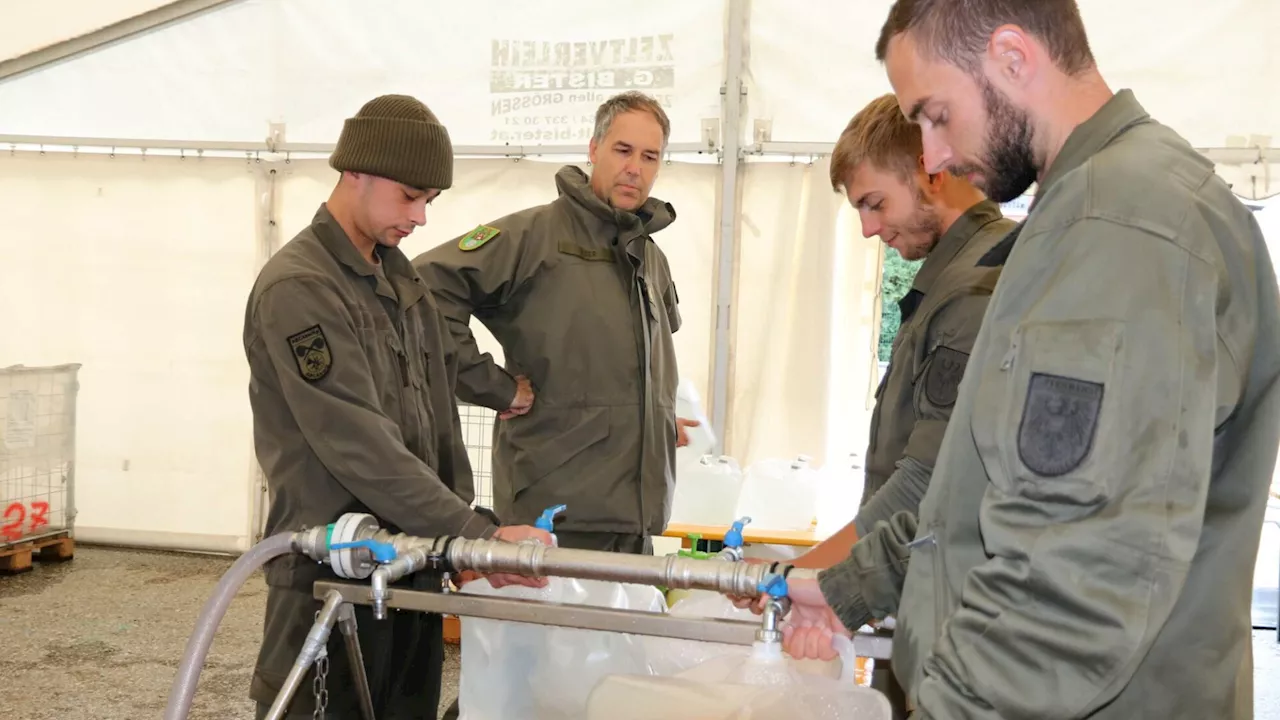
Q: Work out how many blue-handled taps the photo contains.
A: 4